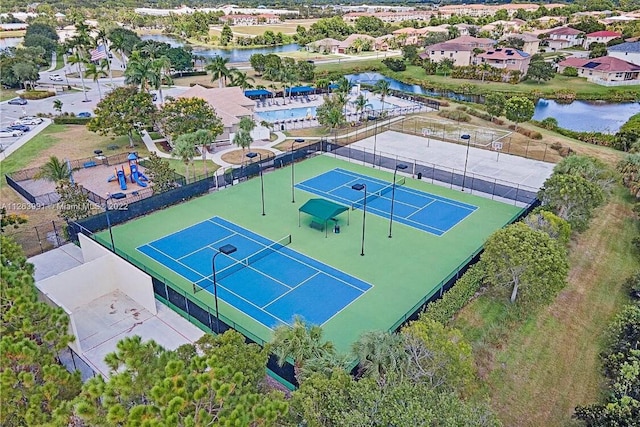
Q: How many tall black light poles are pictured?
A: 8